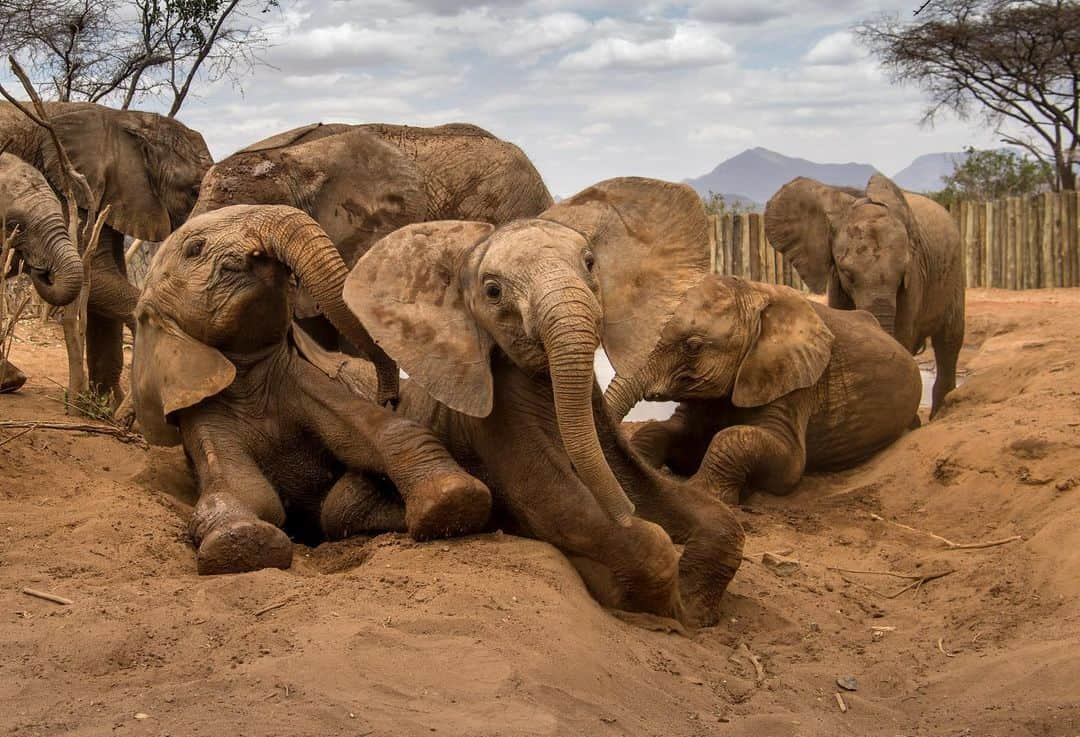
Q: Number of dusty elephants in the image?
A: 7